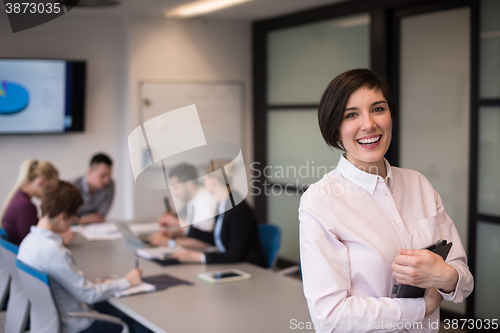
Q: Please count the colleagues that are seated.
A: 5